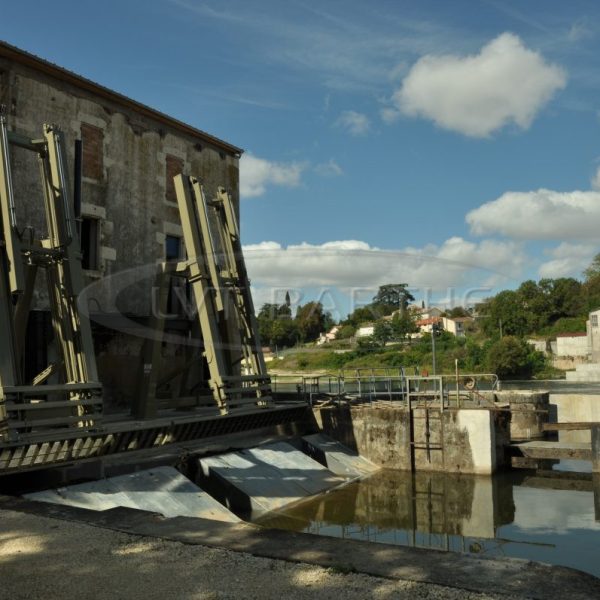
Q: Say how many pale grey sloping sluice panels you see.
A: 3